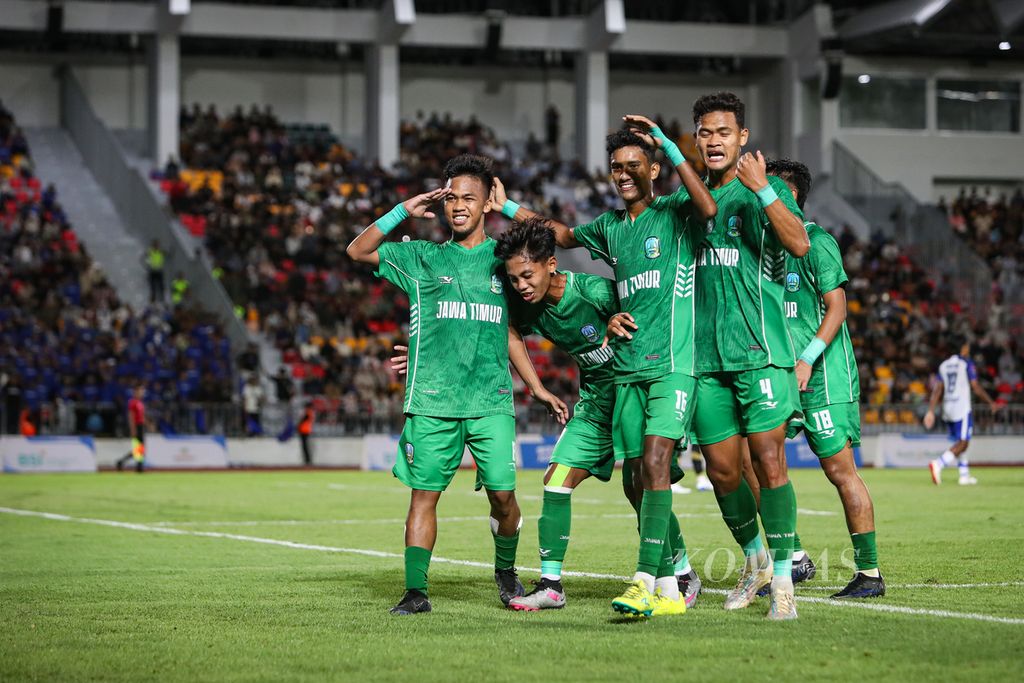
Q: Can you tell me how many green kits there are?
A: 5